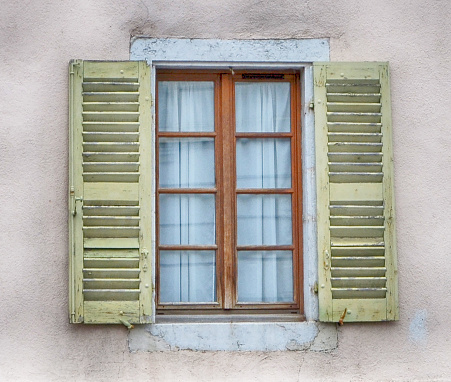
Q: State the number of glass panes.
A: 8